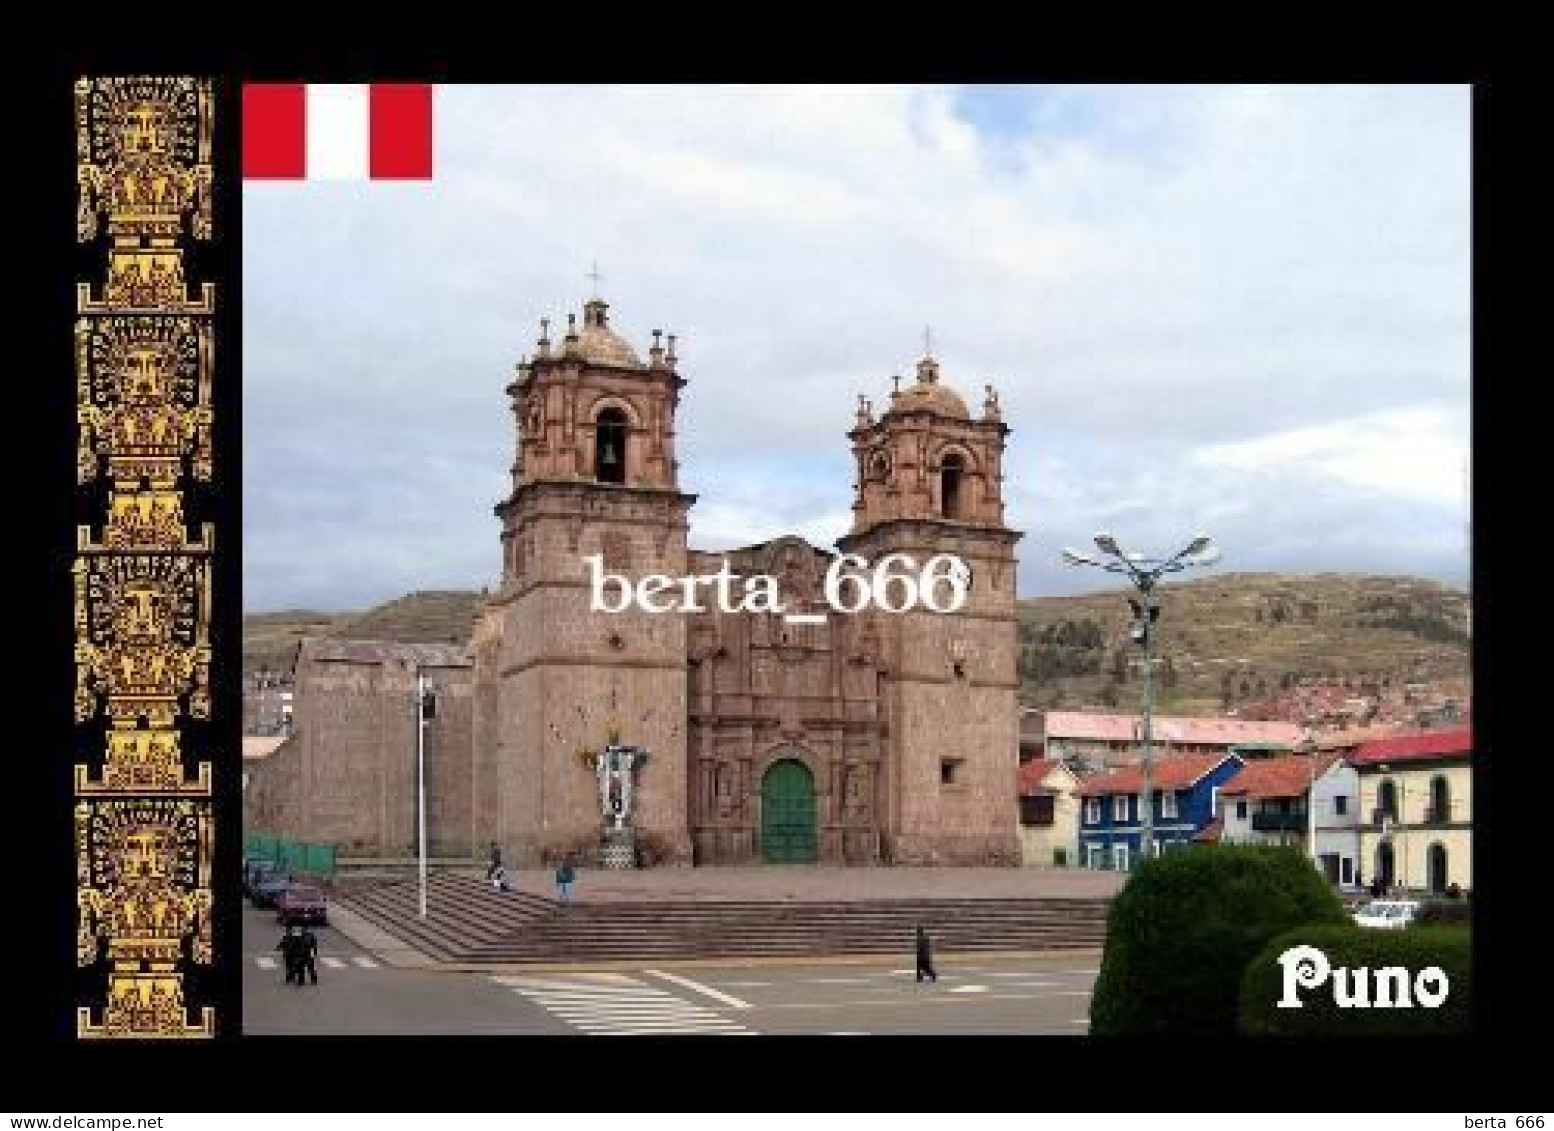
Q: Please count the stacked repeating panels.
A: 4